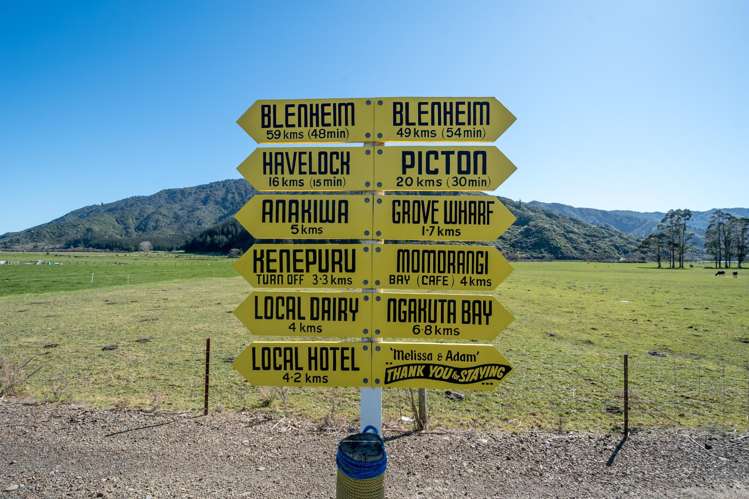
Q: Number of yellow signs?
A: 12